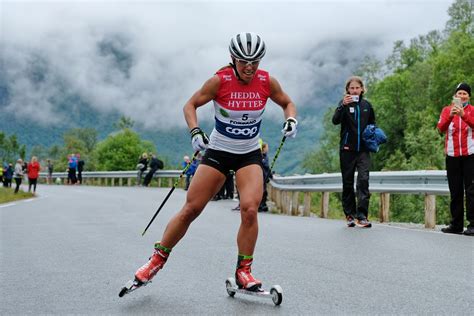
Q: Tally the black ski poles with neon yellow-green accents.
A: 2